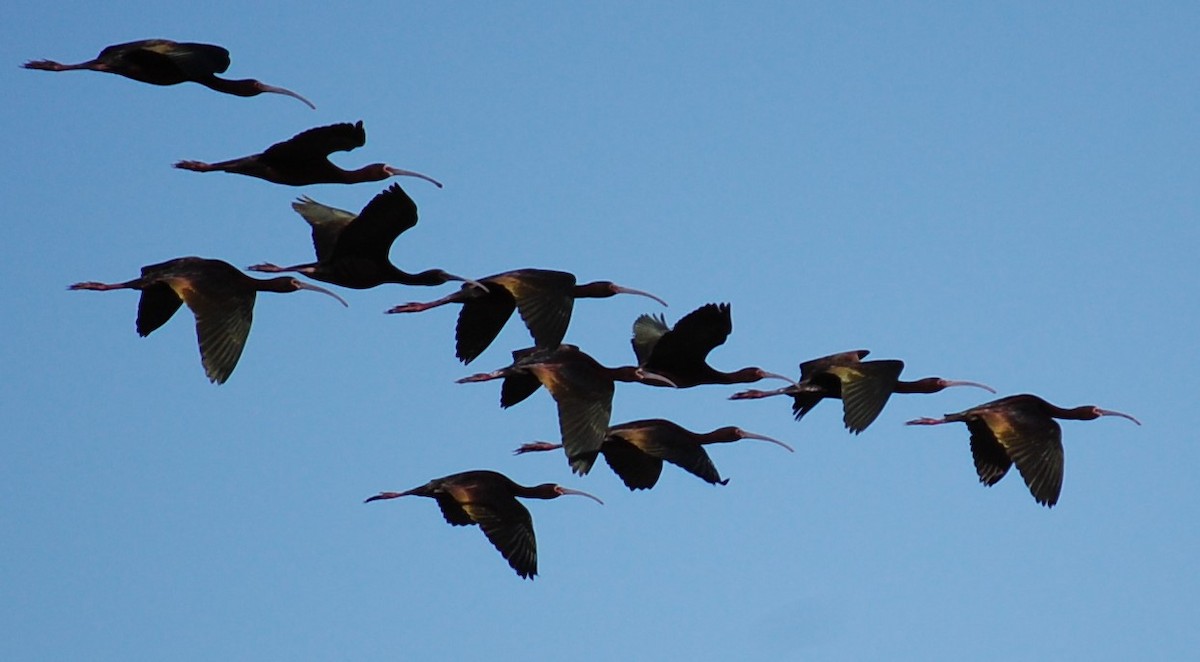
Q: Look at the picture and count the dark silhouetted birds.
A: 11